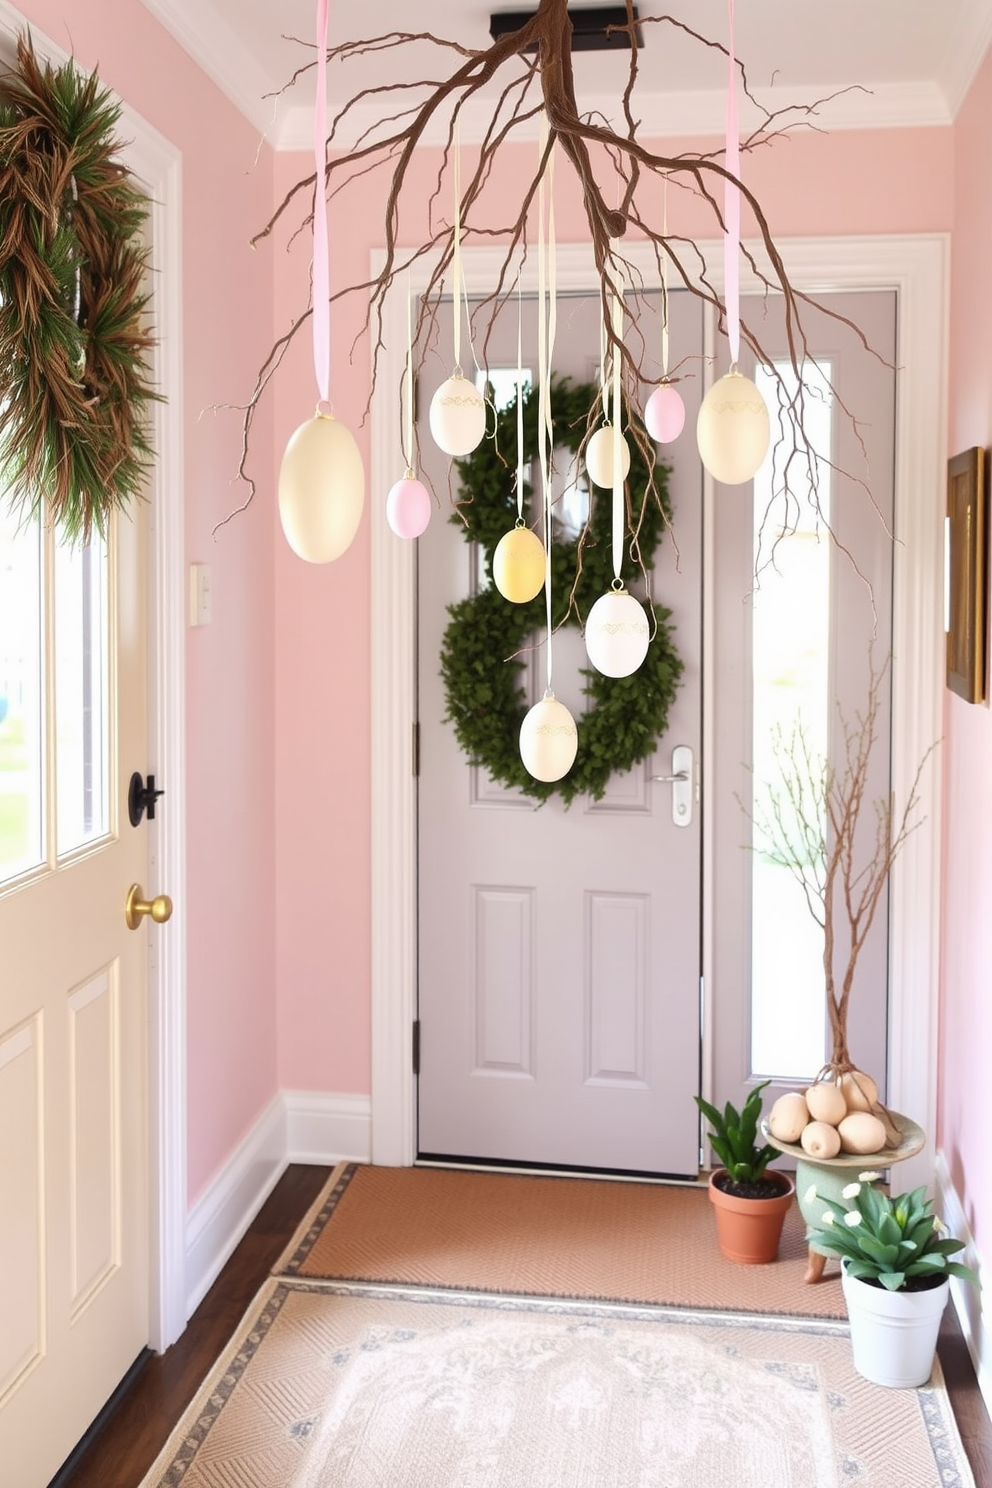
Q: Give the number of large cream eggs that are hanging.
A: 2